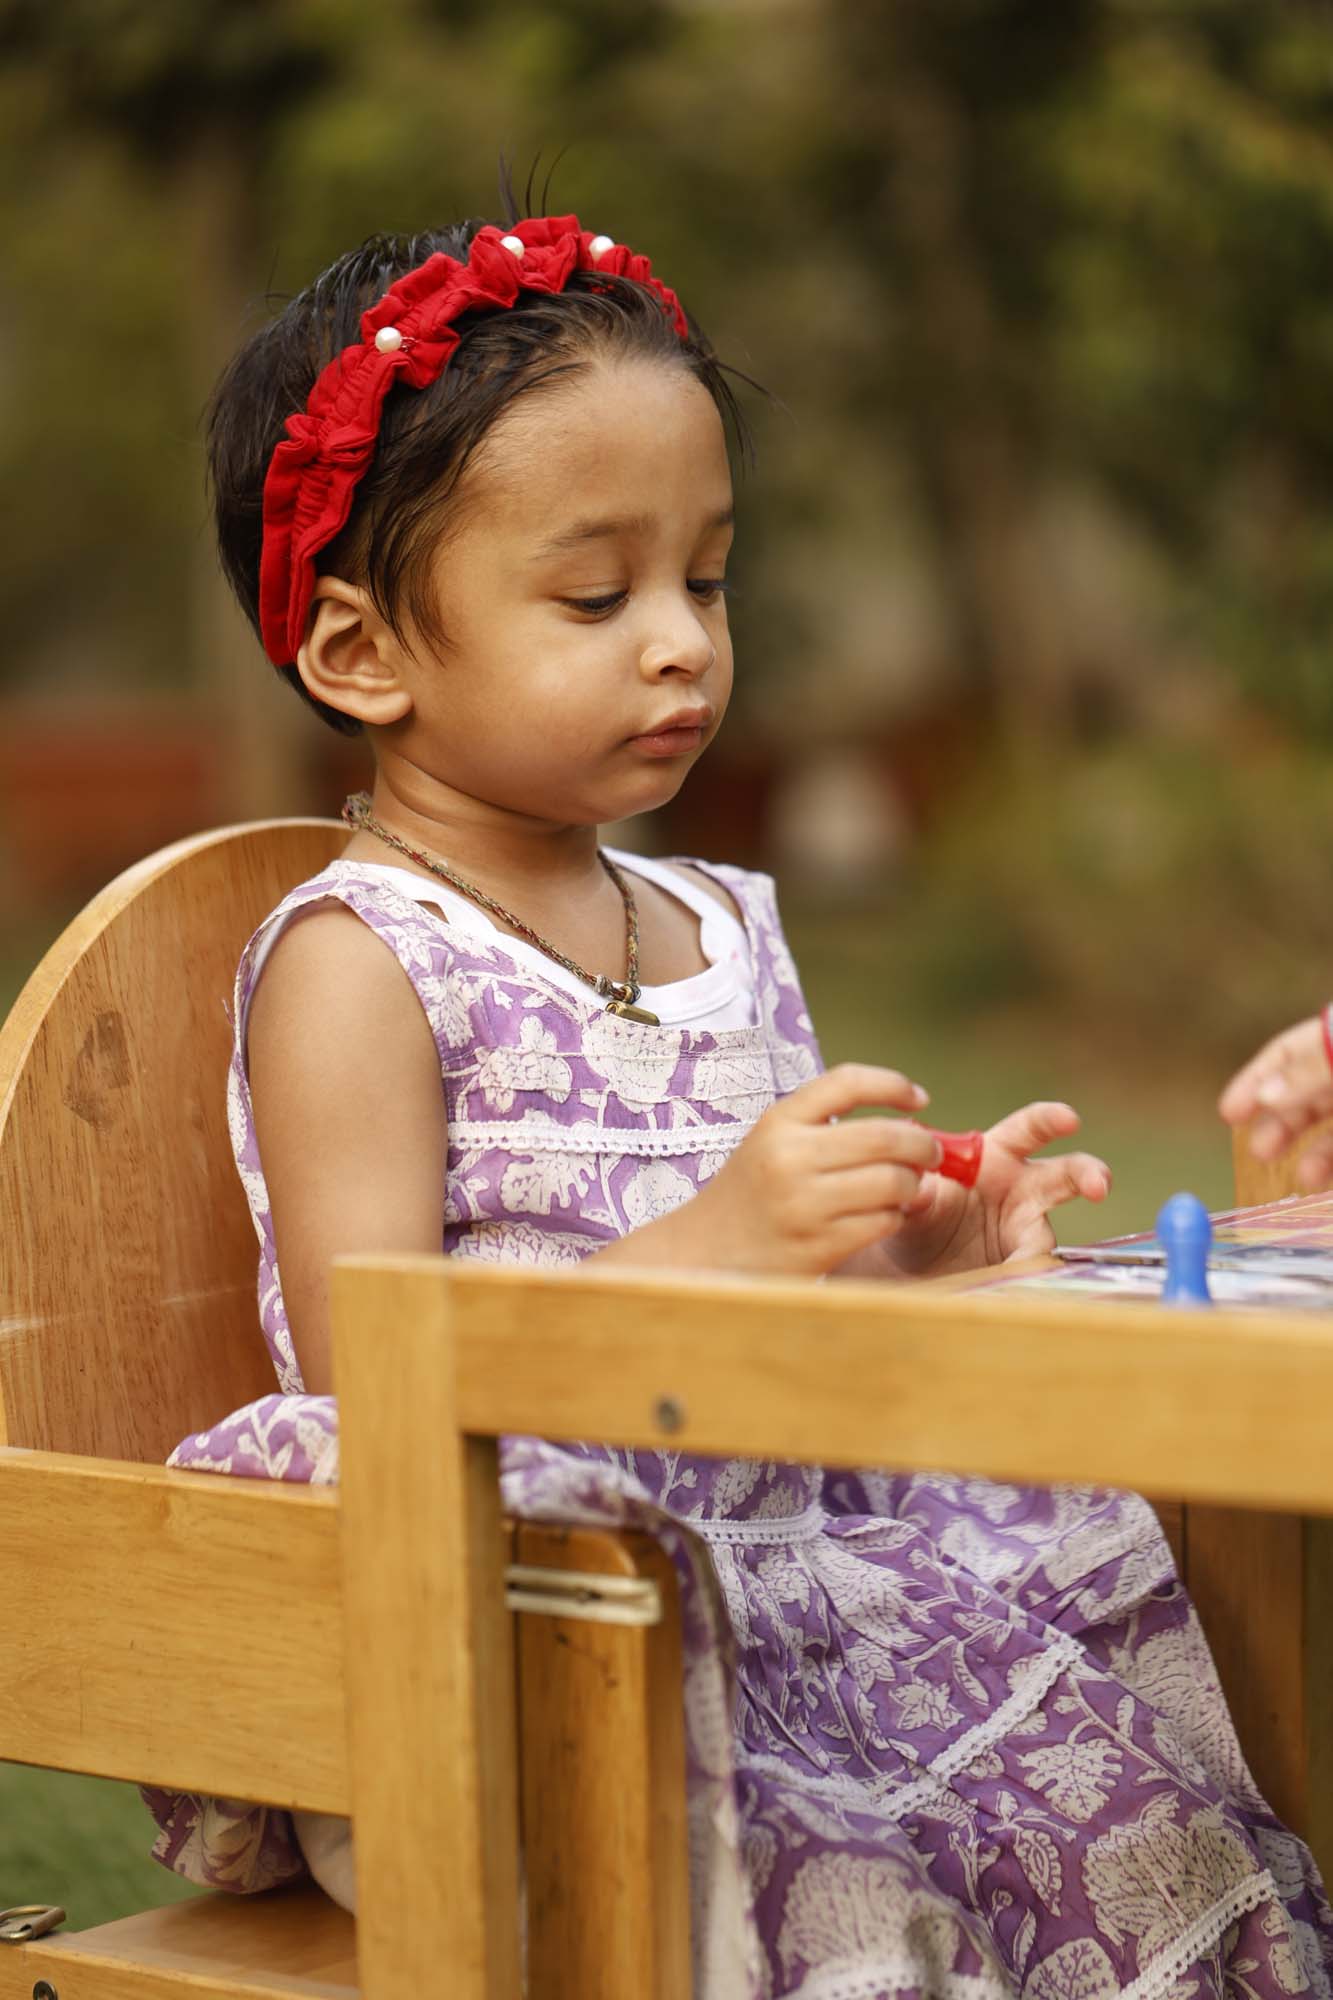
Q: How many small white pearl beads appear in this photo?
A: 3